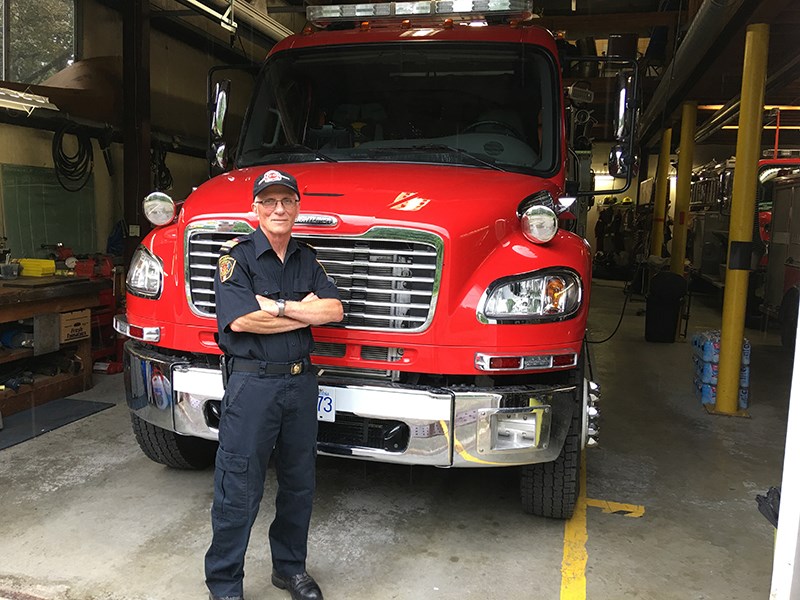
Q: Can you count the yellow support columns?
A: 3